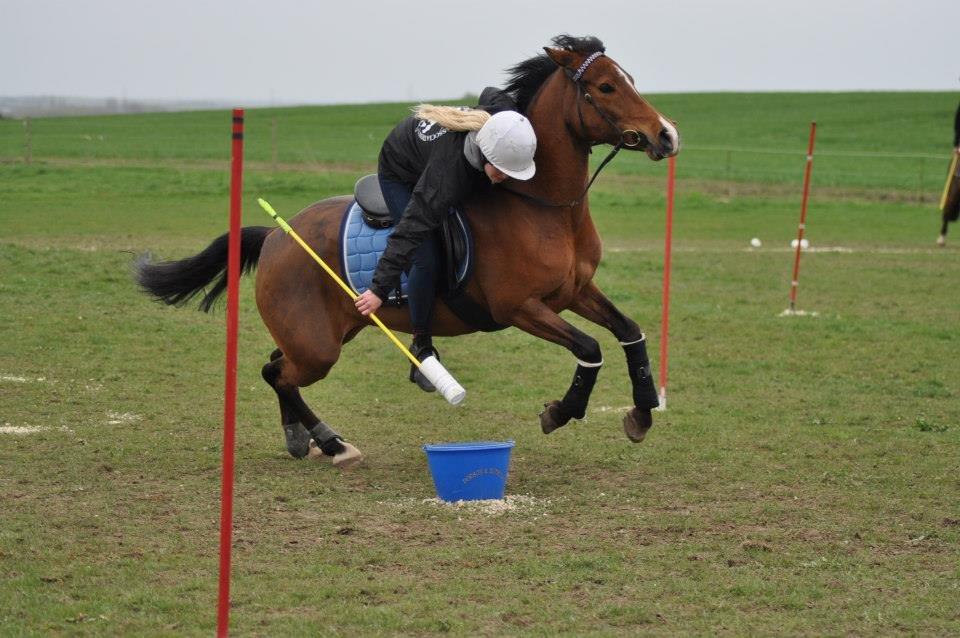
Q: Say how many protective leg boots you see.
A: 4